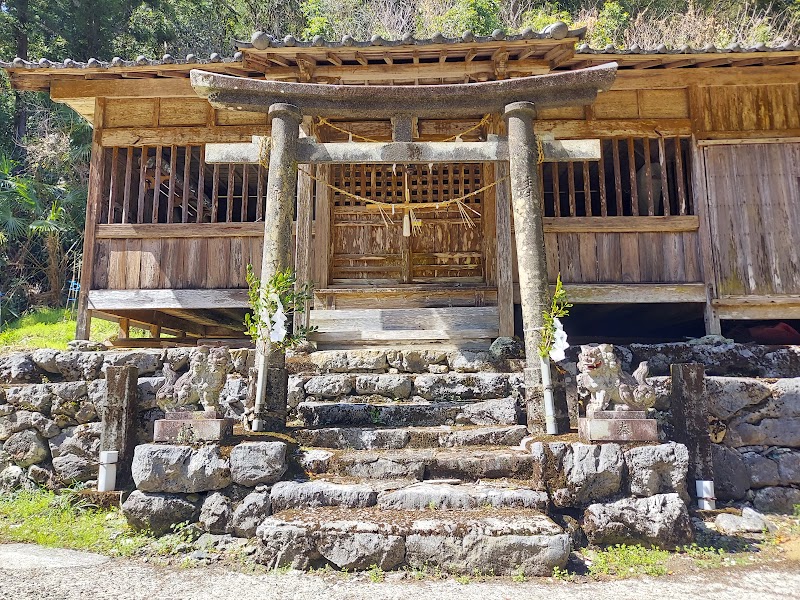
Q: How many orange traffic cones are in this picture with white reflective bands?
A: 0